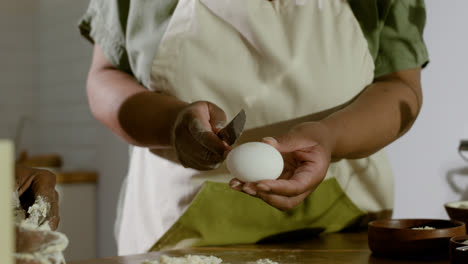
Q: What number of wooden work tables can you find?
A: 1